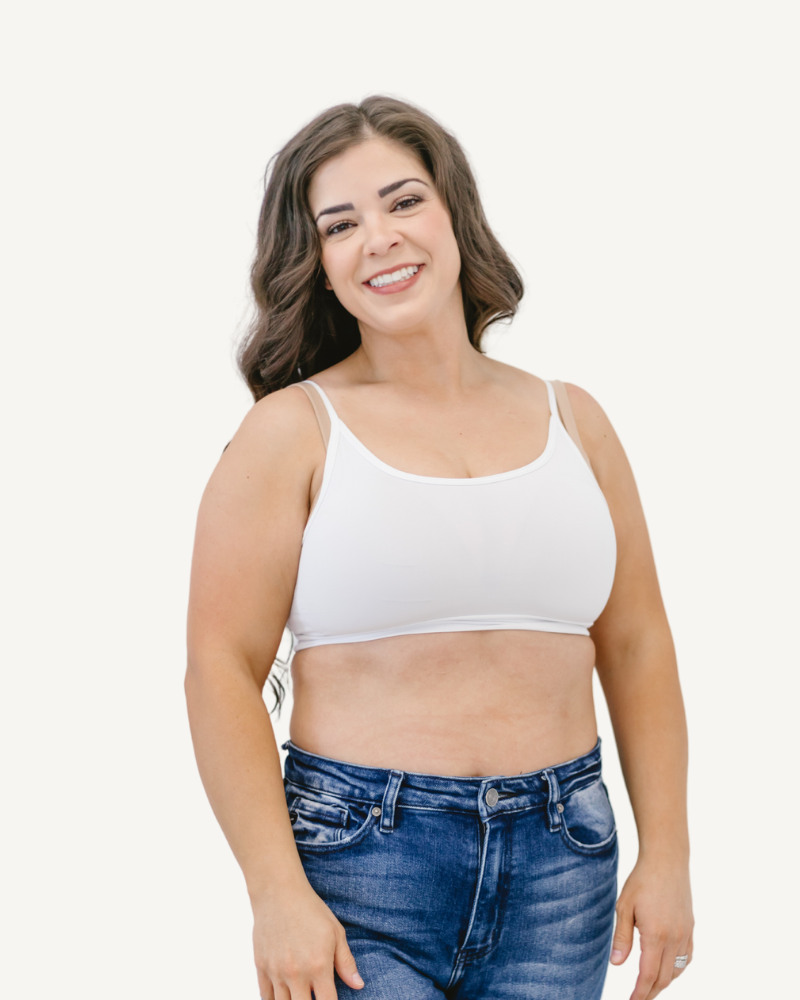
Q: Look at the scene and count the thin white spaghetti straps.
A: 2